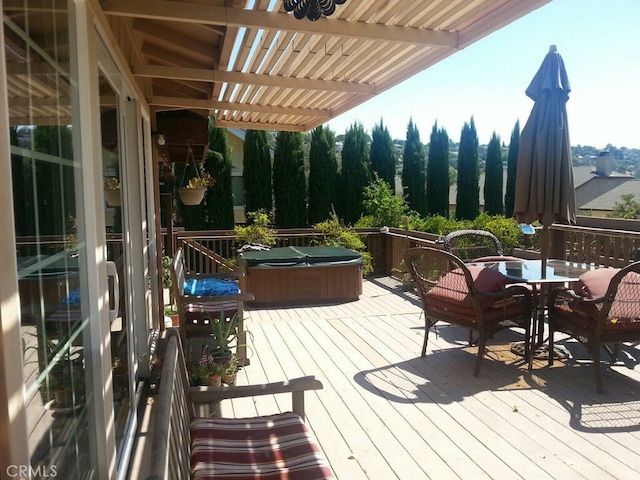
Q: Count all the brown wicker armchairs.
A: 3